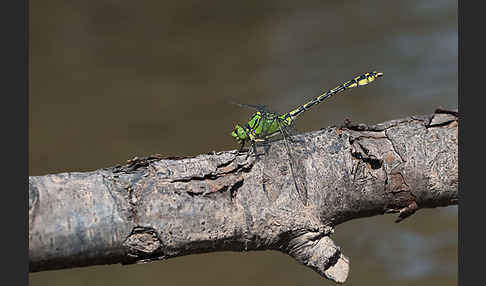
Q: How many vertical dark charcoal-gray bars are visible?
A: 2